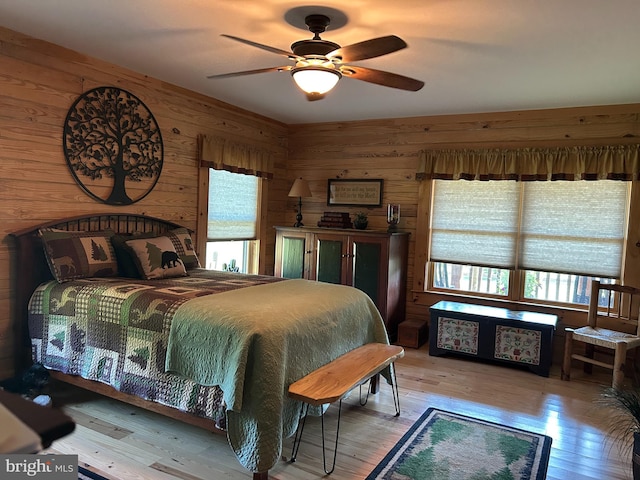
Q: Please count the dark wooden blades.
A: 5